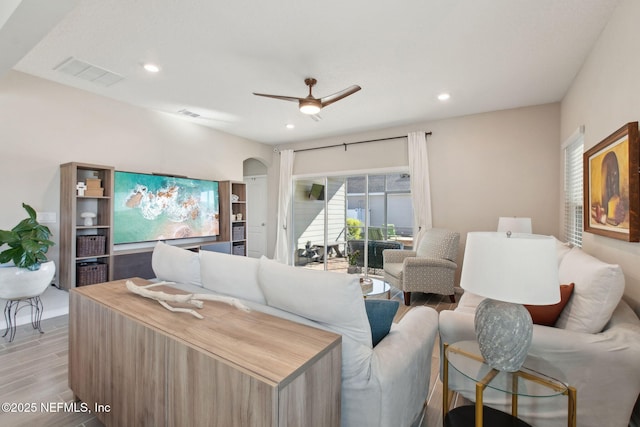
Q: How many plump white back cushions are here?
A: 5